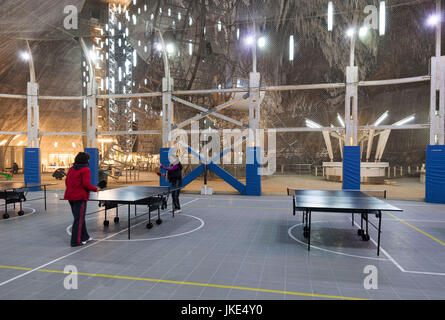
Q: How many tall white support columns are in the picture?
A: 6